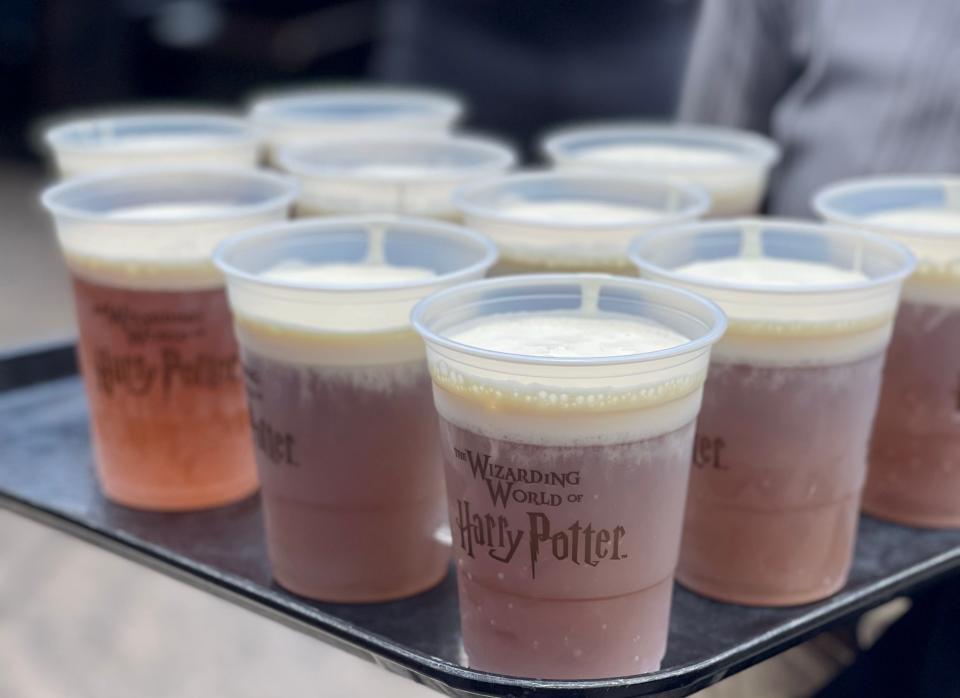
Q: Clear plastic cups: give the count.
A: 10